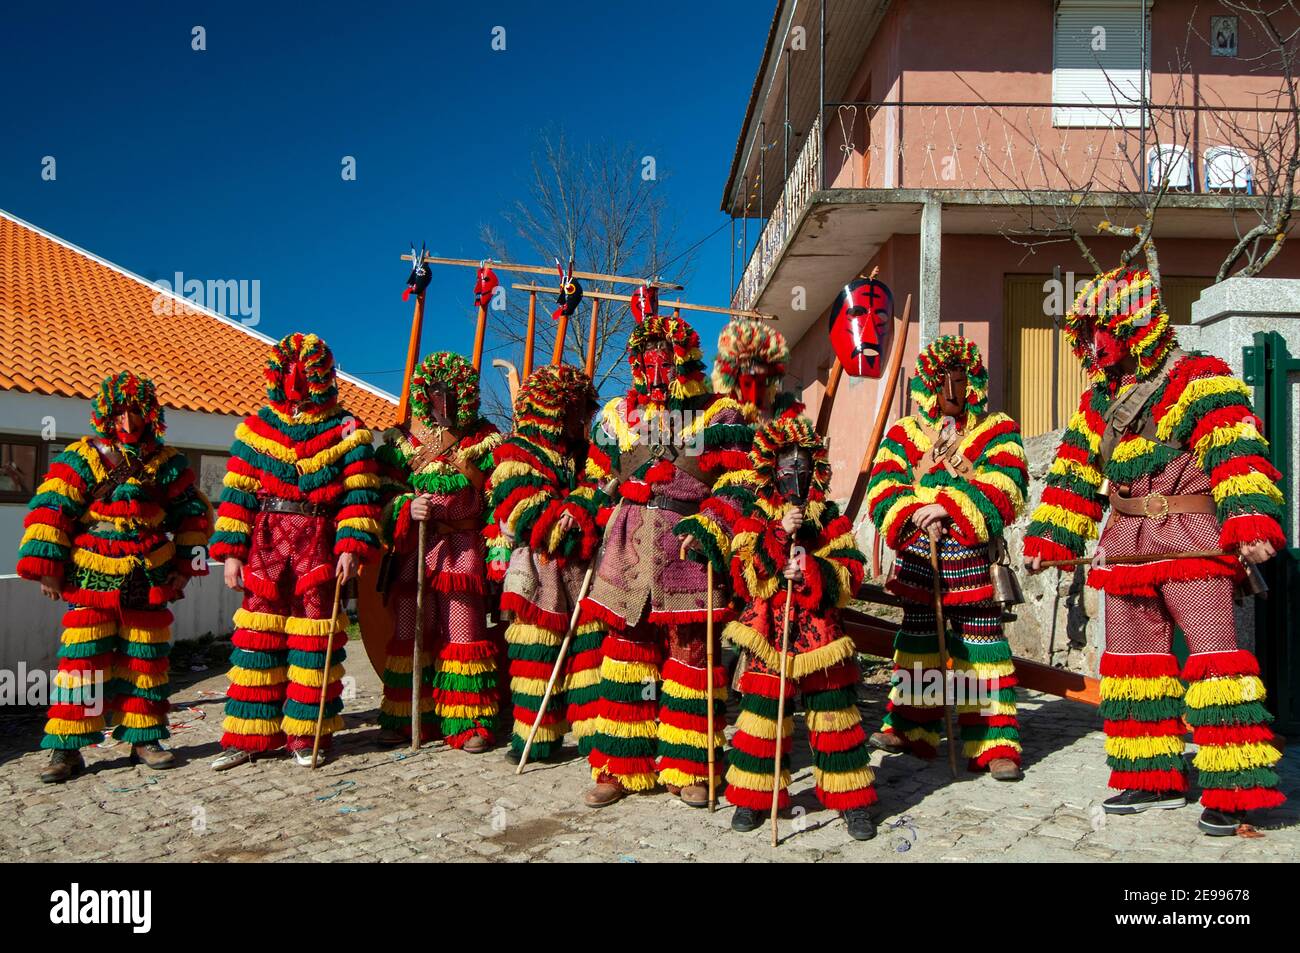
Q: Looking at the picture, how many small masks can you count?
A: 4